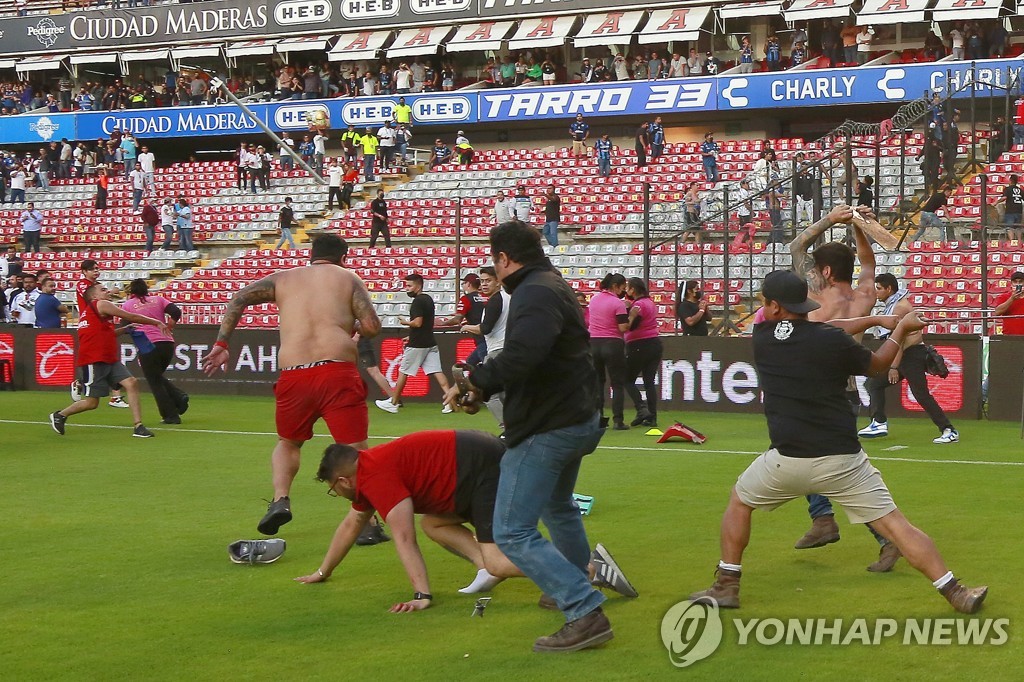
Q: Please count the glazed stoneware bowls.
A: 0